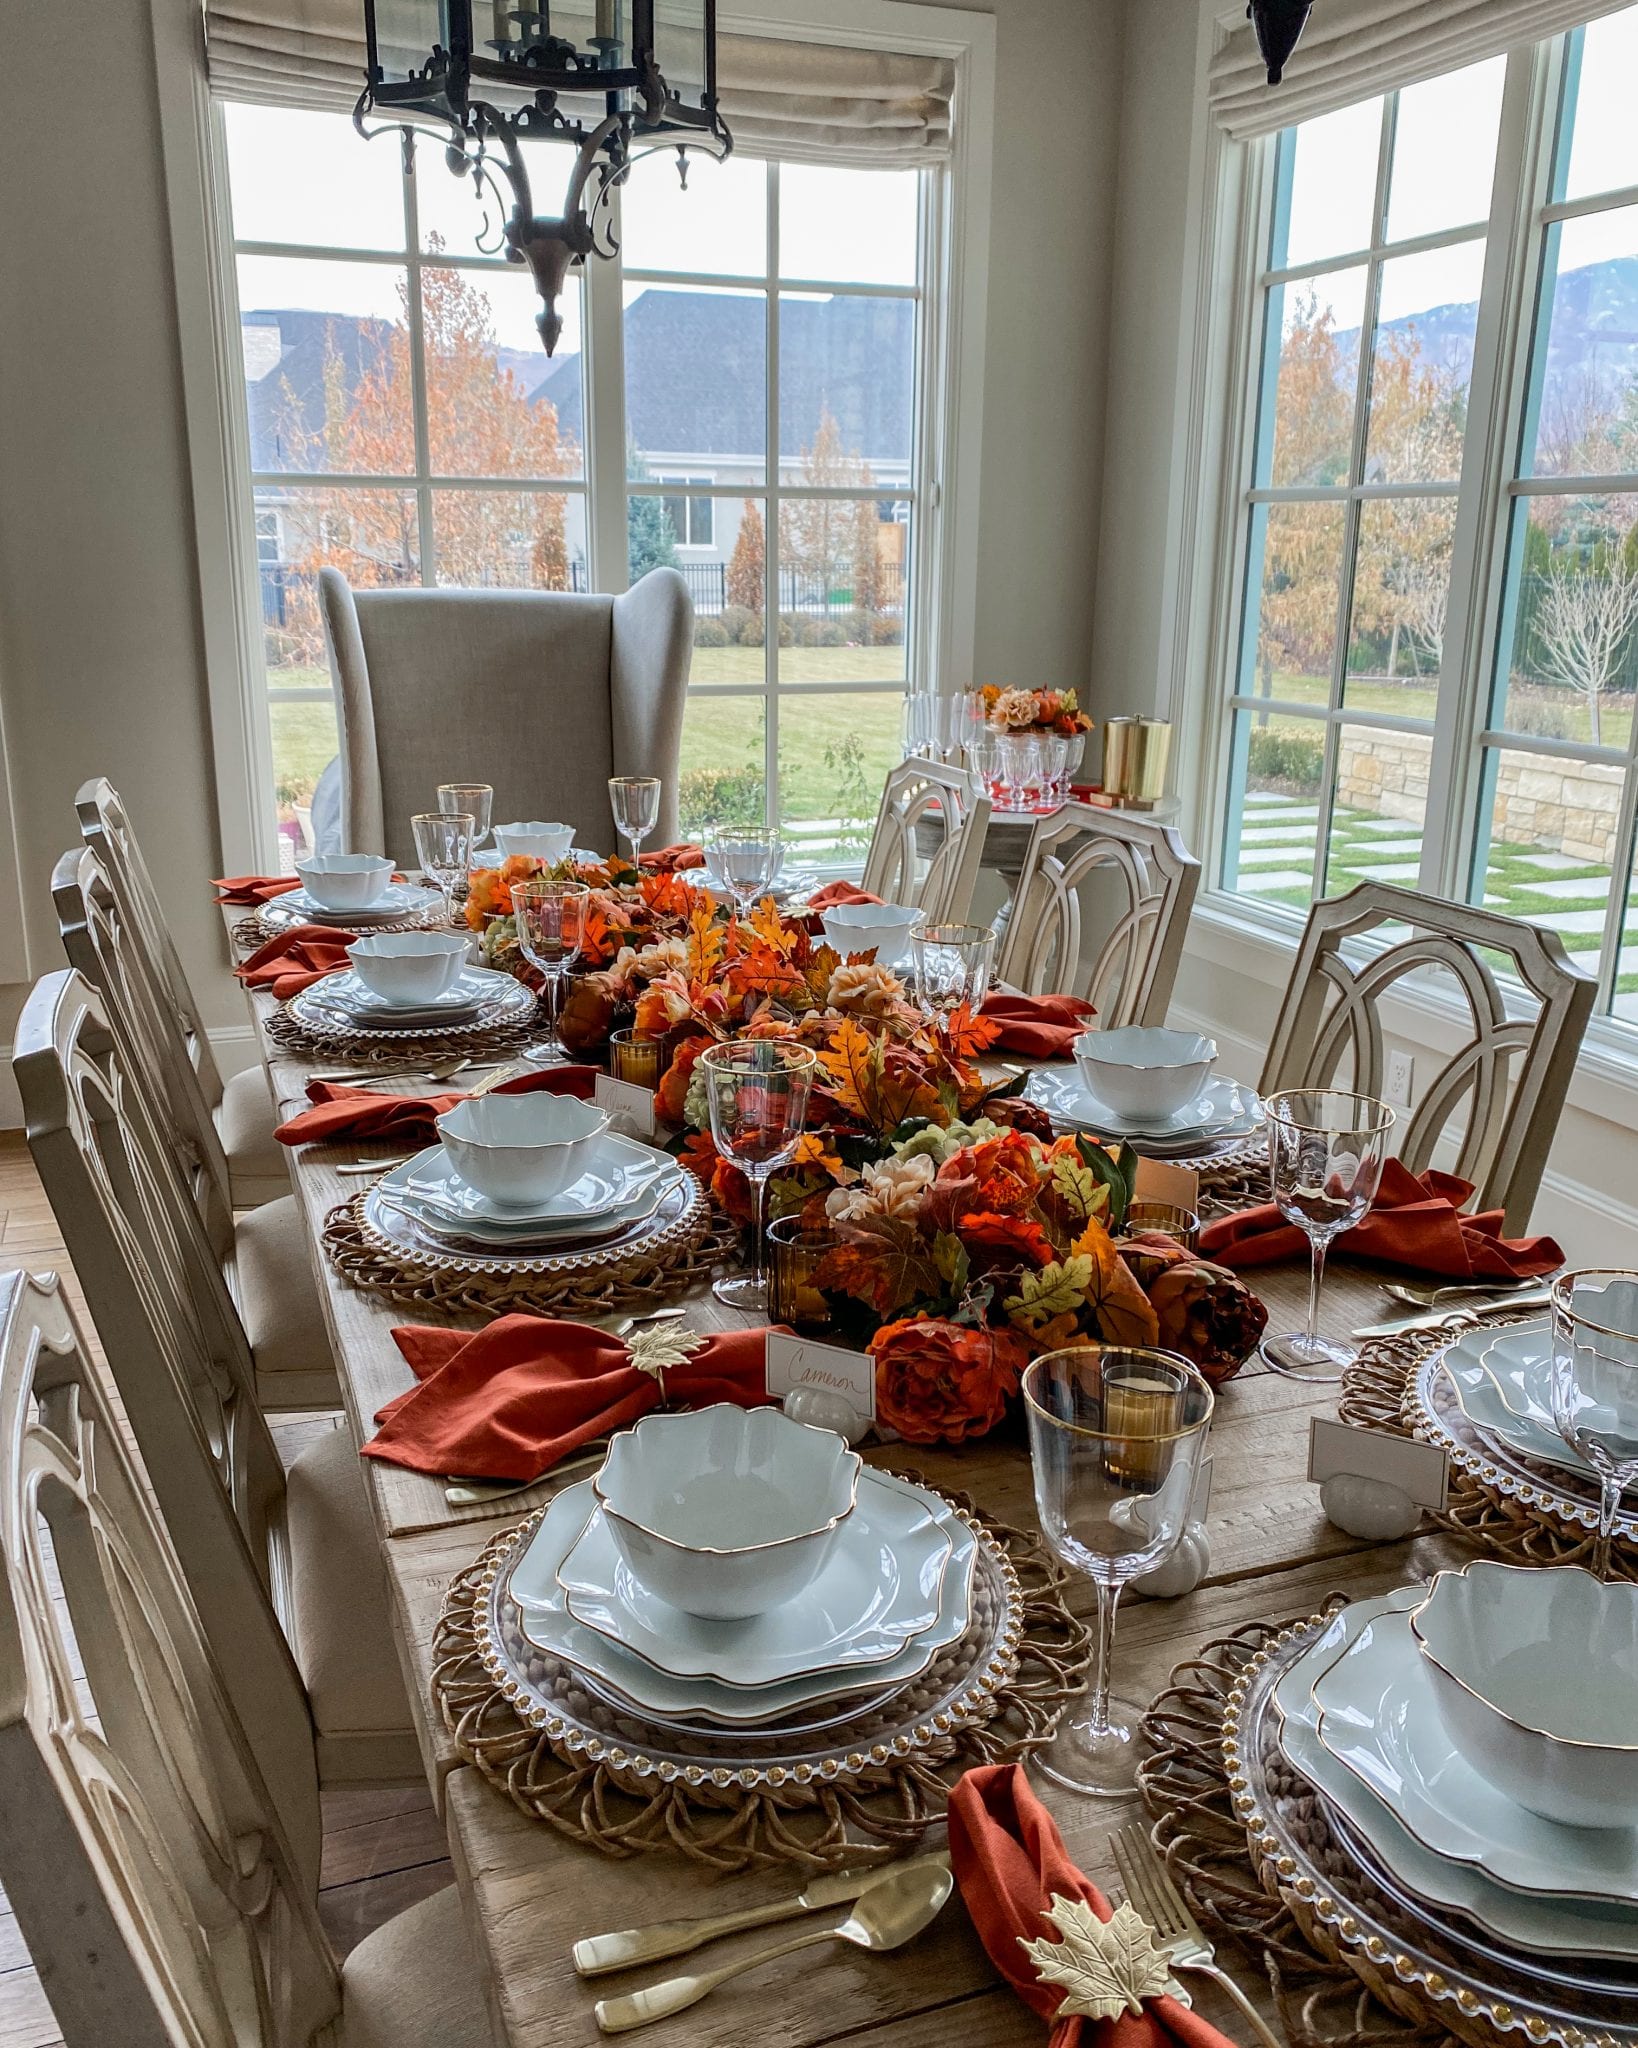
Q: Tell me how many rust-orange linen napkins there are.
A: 9